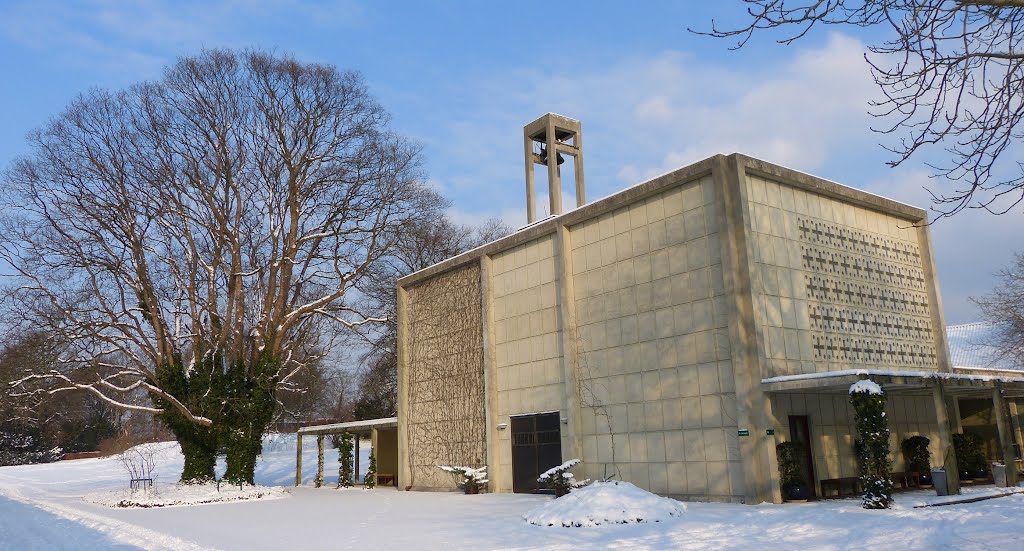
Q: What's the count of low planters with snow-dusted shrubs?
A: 2